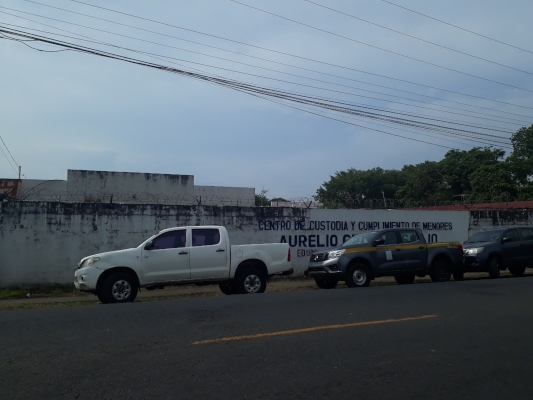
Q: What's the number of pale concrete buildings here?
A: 1